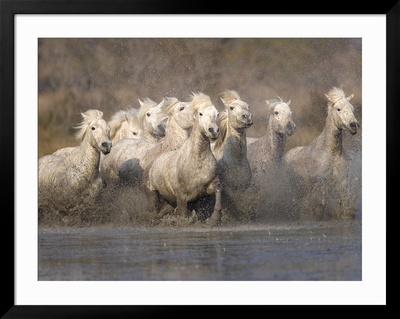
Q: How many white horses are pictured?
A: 8